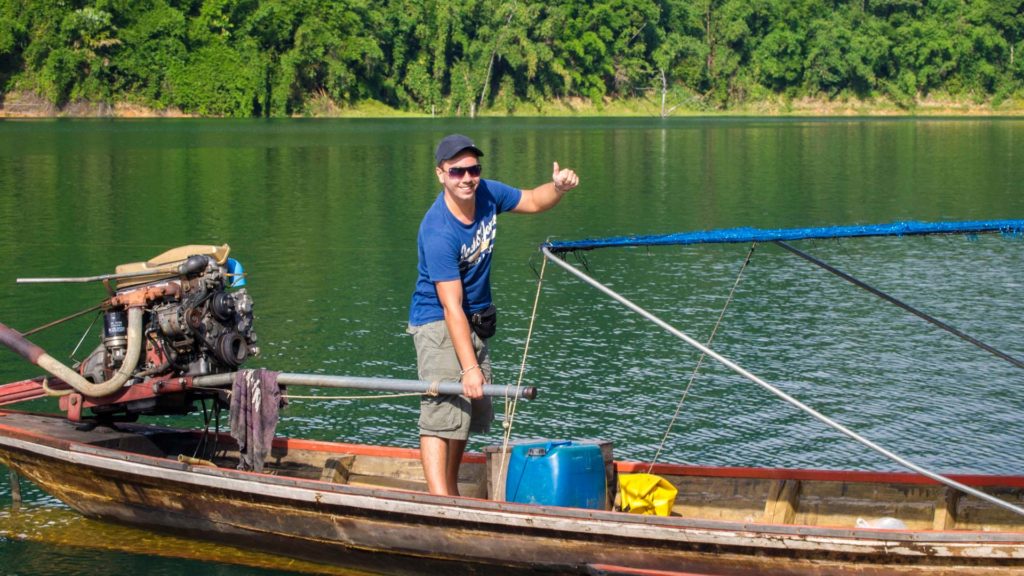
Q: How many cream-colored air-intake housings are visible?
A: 1